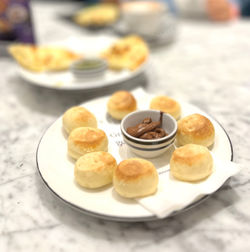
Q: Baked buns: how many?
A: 8